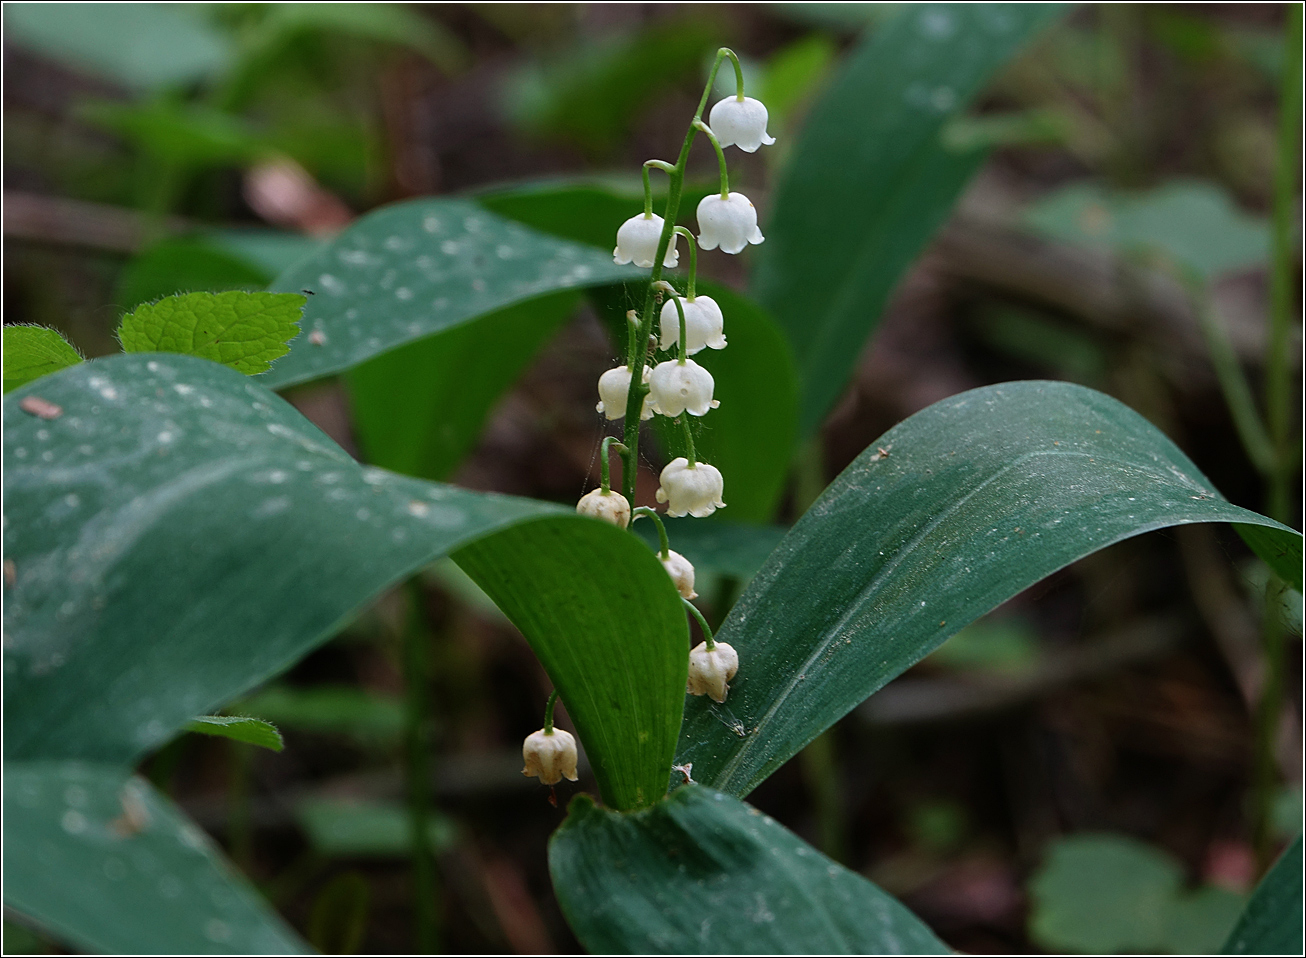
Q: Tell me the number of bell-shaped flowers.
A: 11